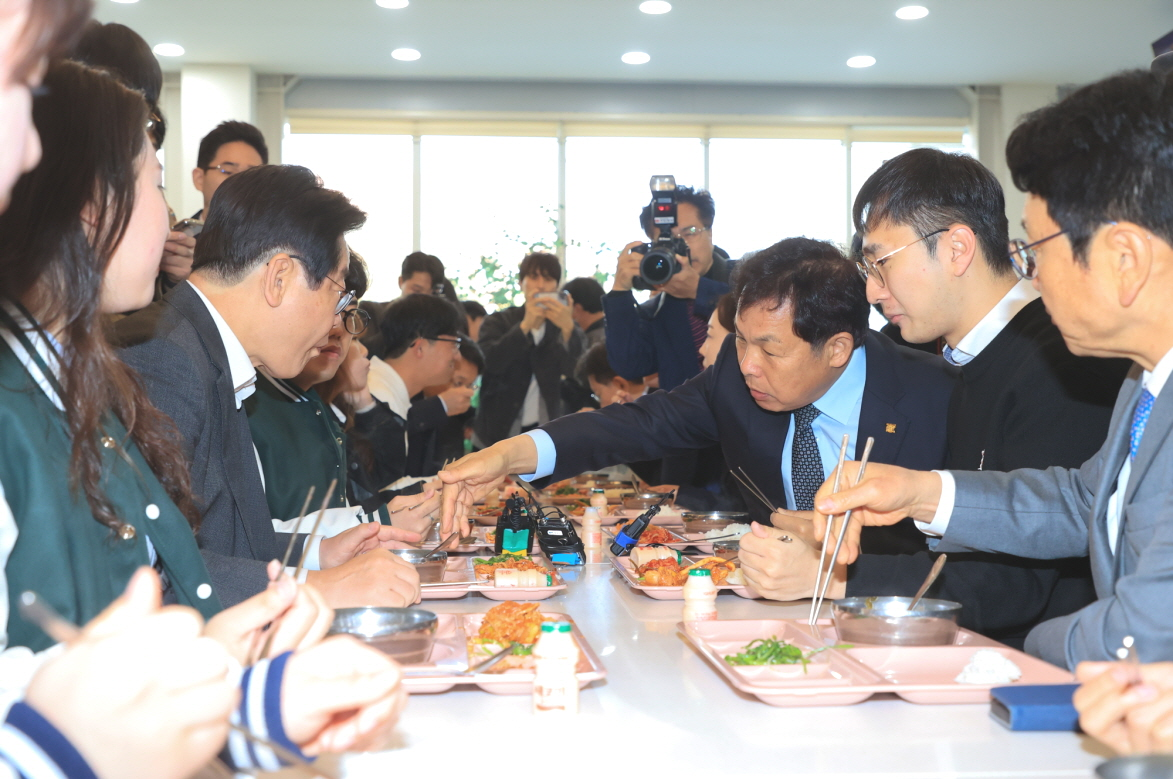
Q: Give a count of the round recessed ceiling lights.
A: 8